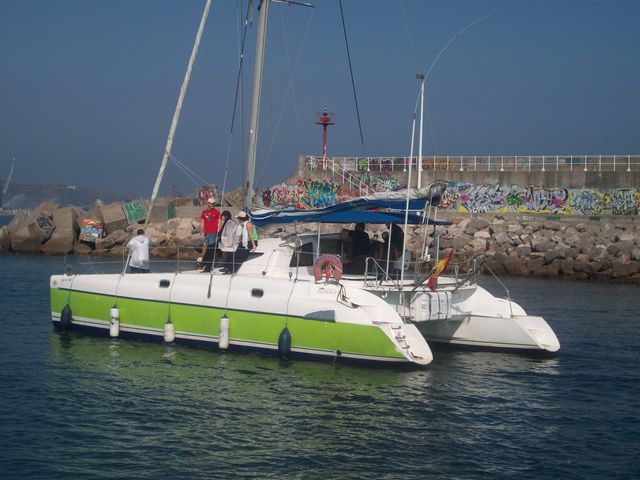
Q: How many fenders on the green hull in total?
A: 5